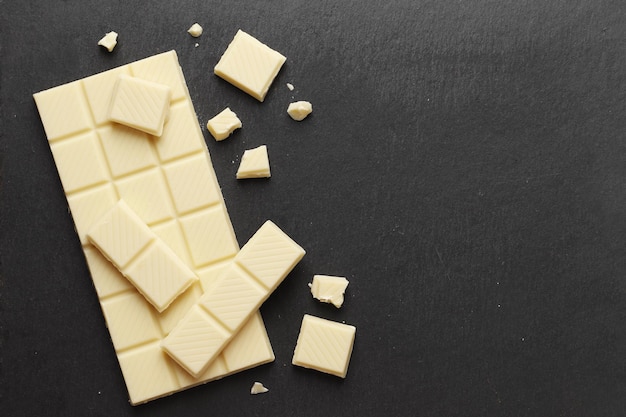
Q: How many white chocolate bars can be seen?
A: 1